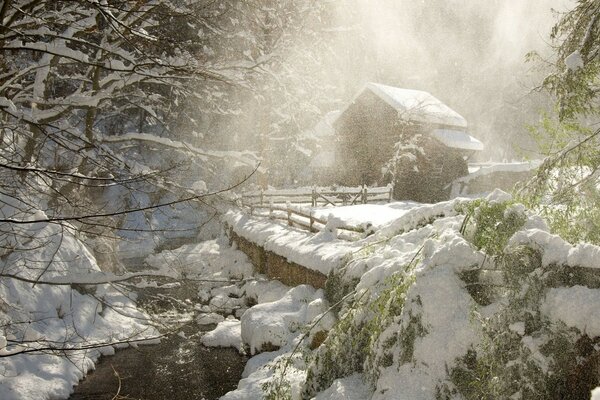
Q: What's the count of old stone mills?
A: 1